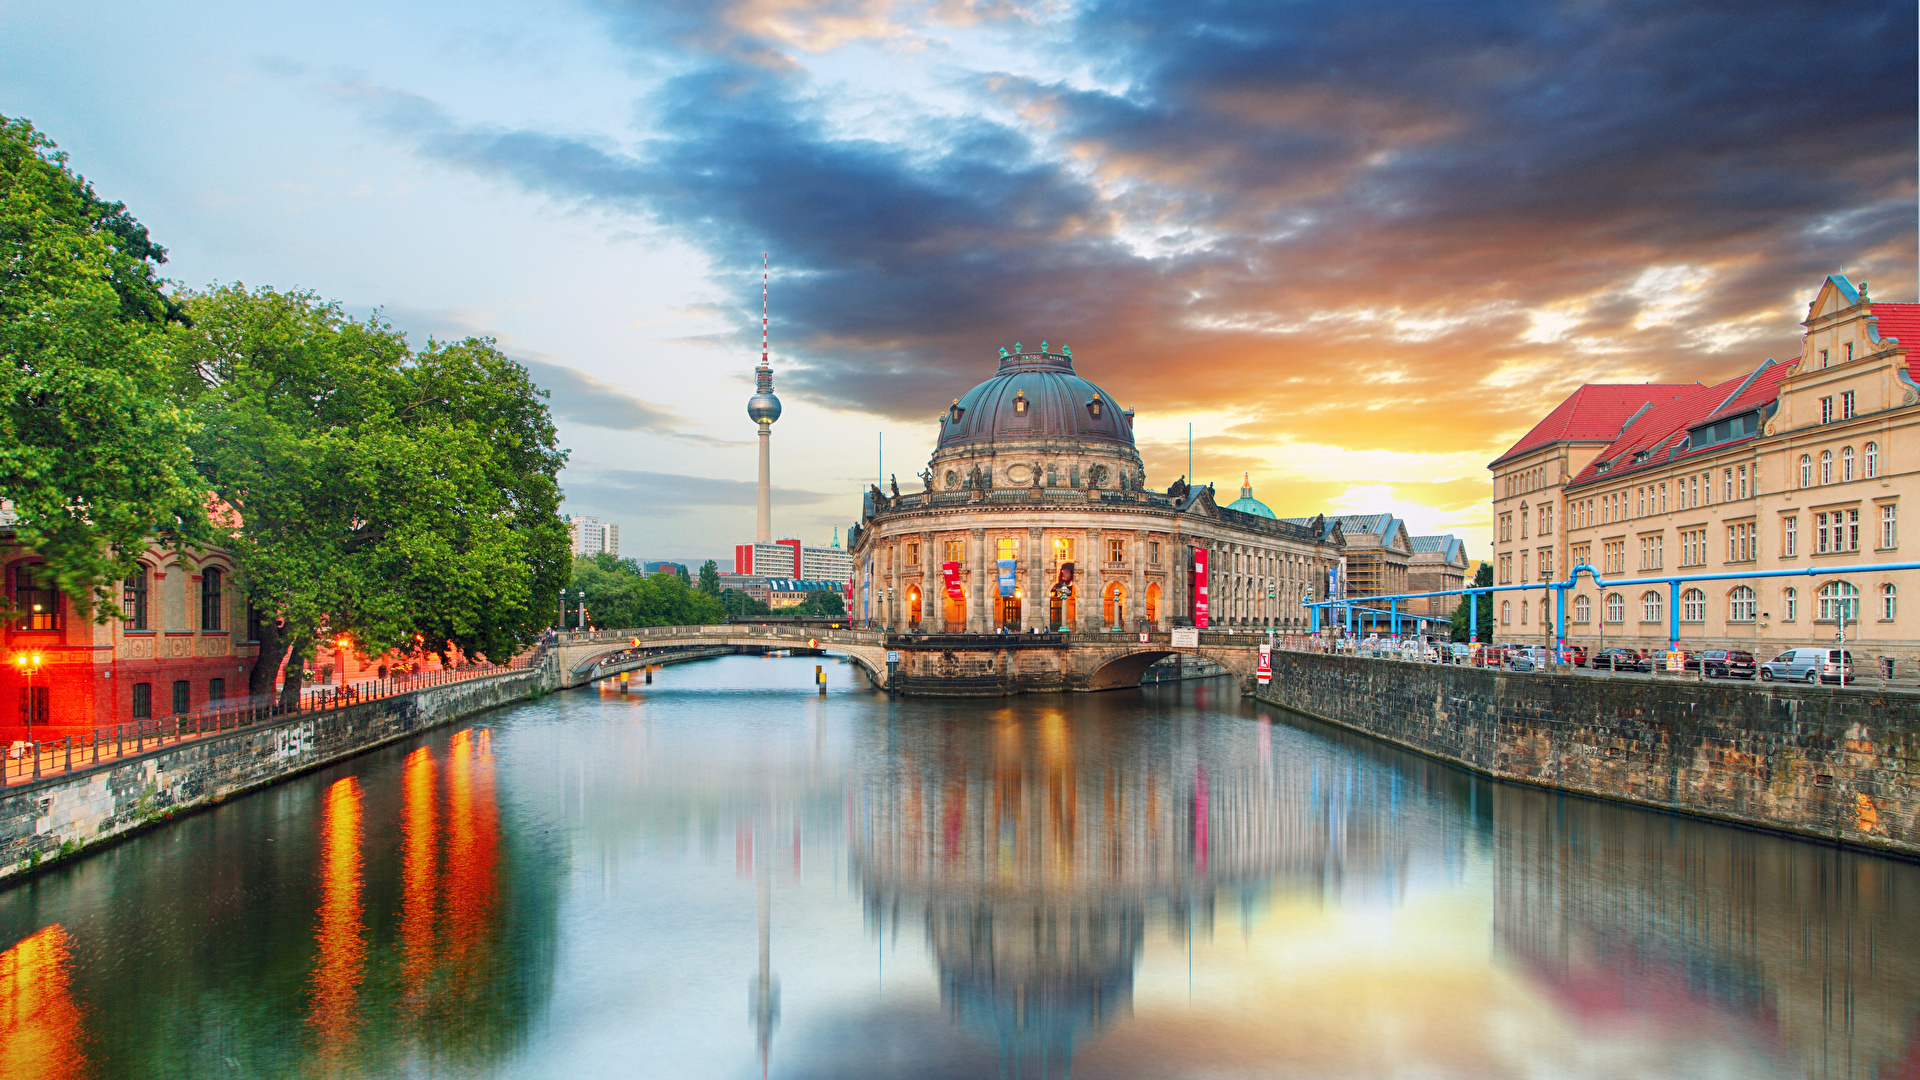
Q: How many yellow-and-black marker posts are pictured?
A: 4